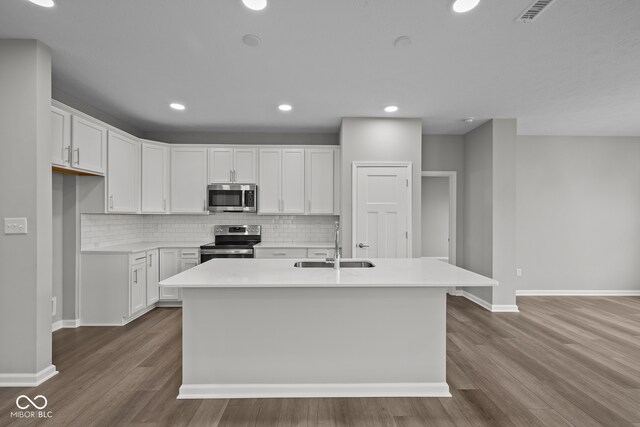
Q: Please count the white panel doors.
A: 1